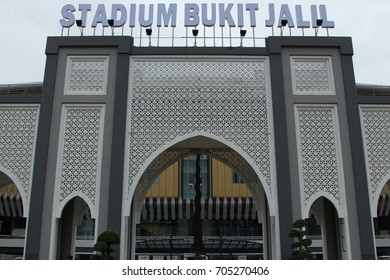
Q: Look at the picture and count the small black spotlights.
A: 7